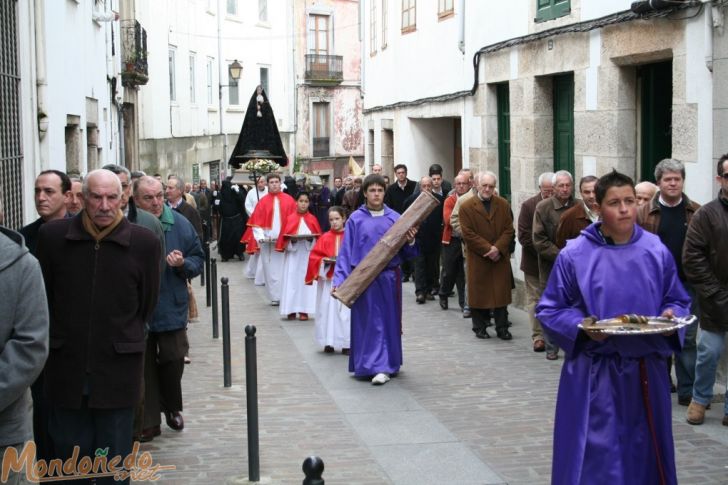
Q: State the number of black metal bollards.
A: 6